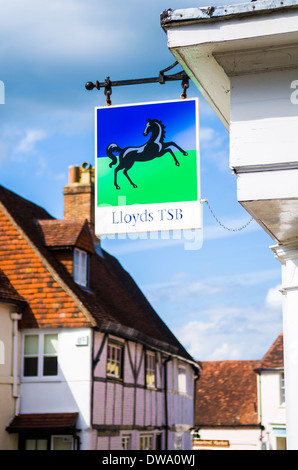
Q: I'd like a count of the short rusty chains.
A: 2